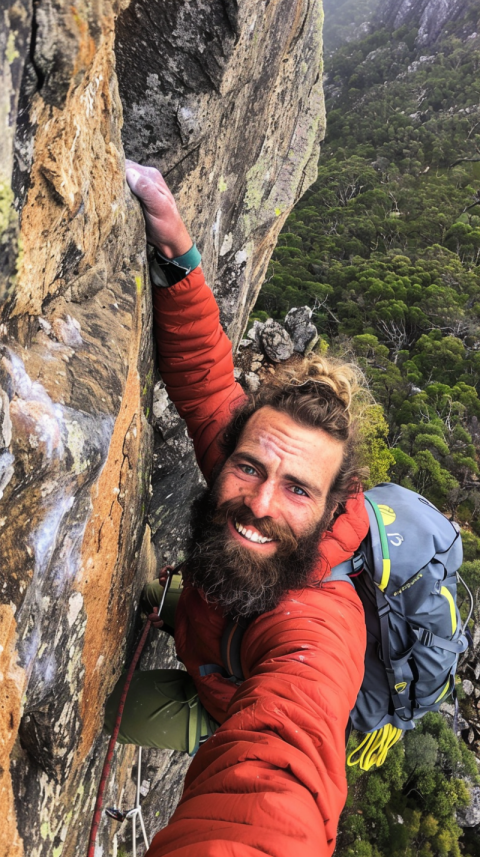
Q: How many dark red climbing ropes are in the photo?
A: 1